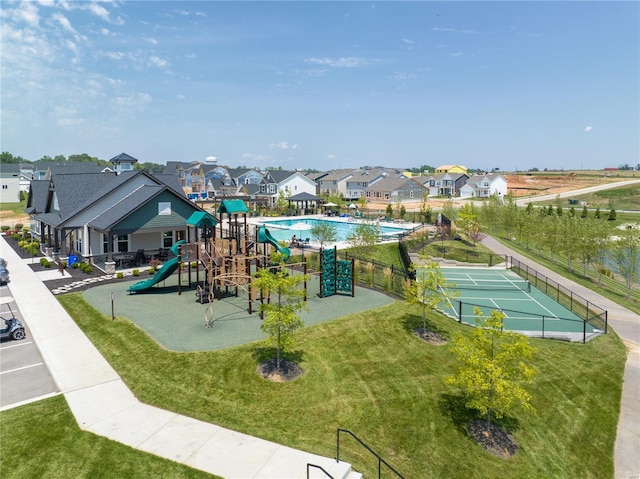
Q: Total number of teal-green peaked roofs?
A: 2